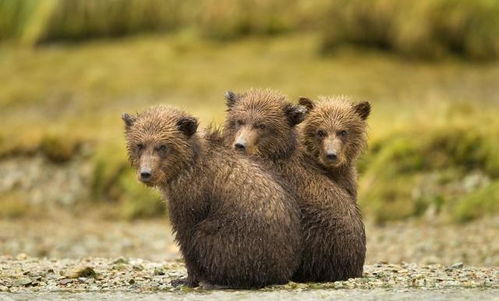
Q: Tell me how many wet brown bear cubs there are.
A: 3